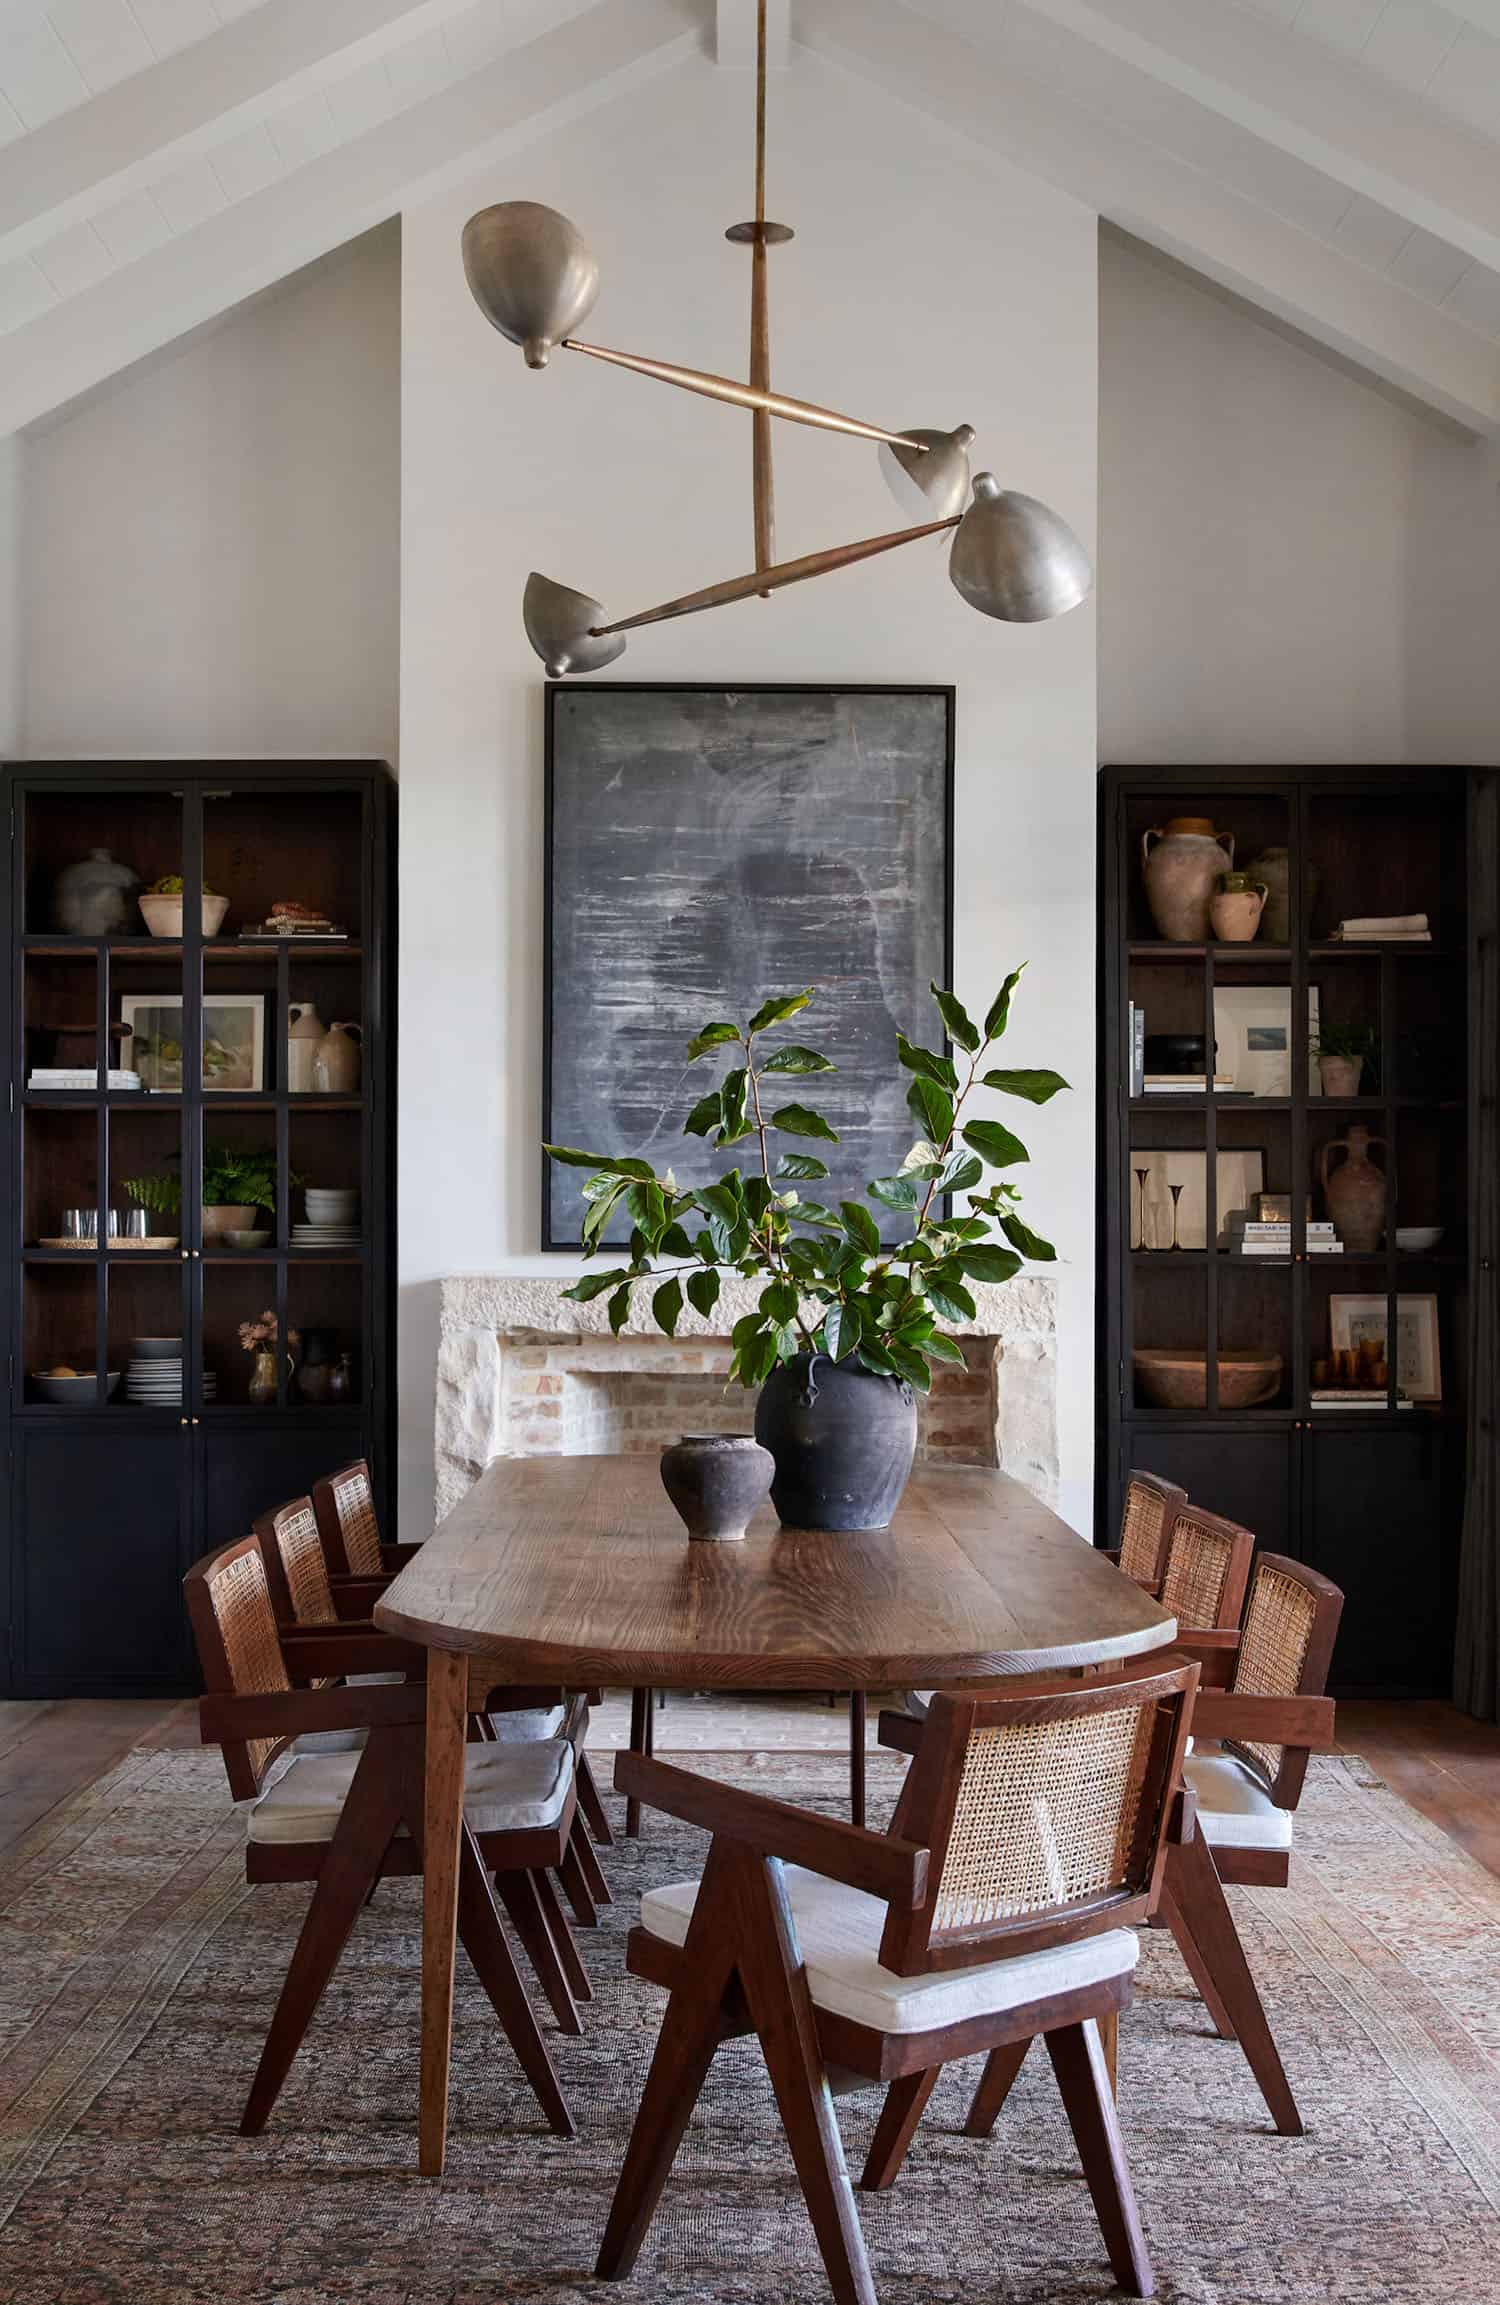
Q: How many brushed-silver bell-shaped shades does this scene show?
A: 4